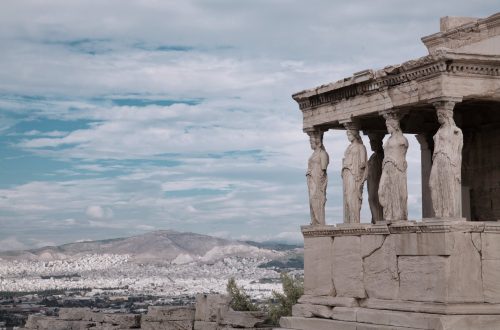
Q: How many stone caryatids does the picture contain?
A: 5